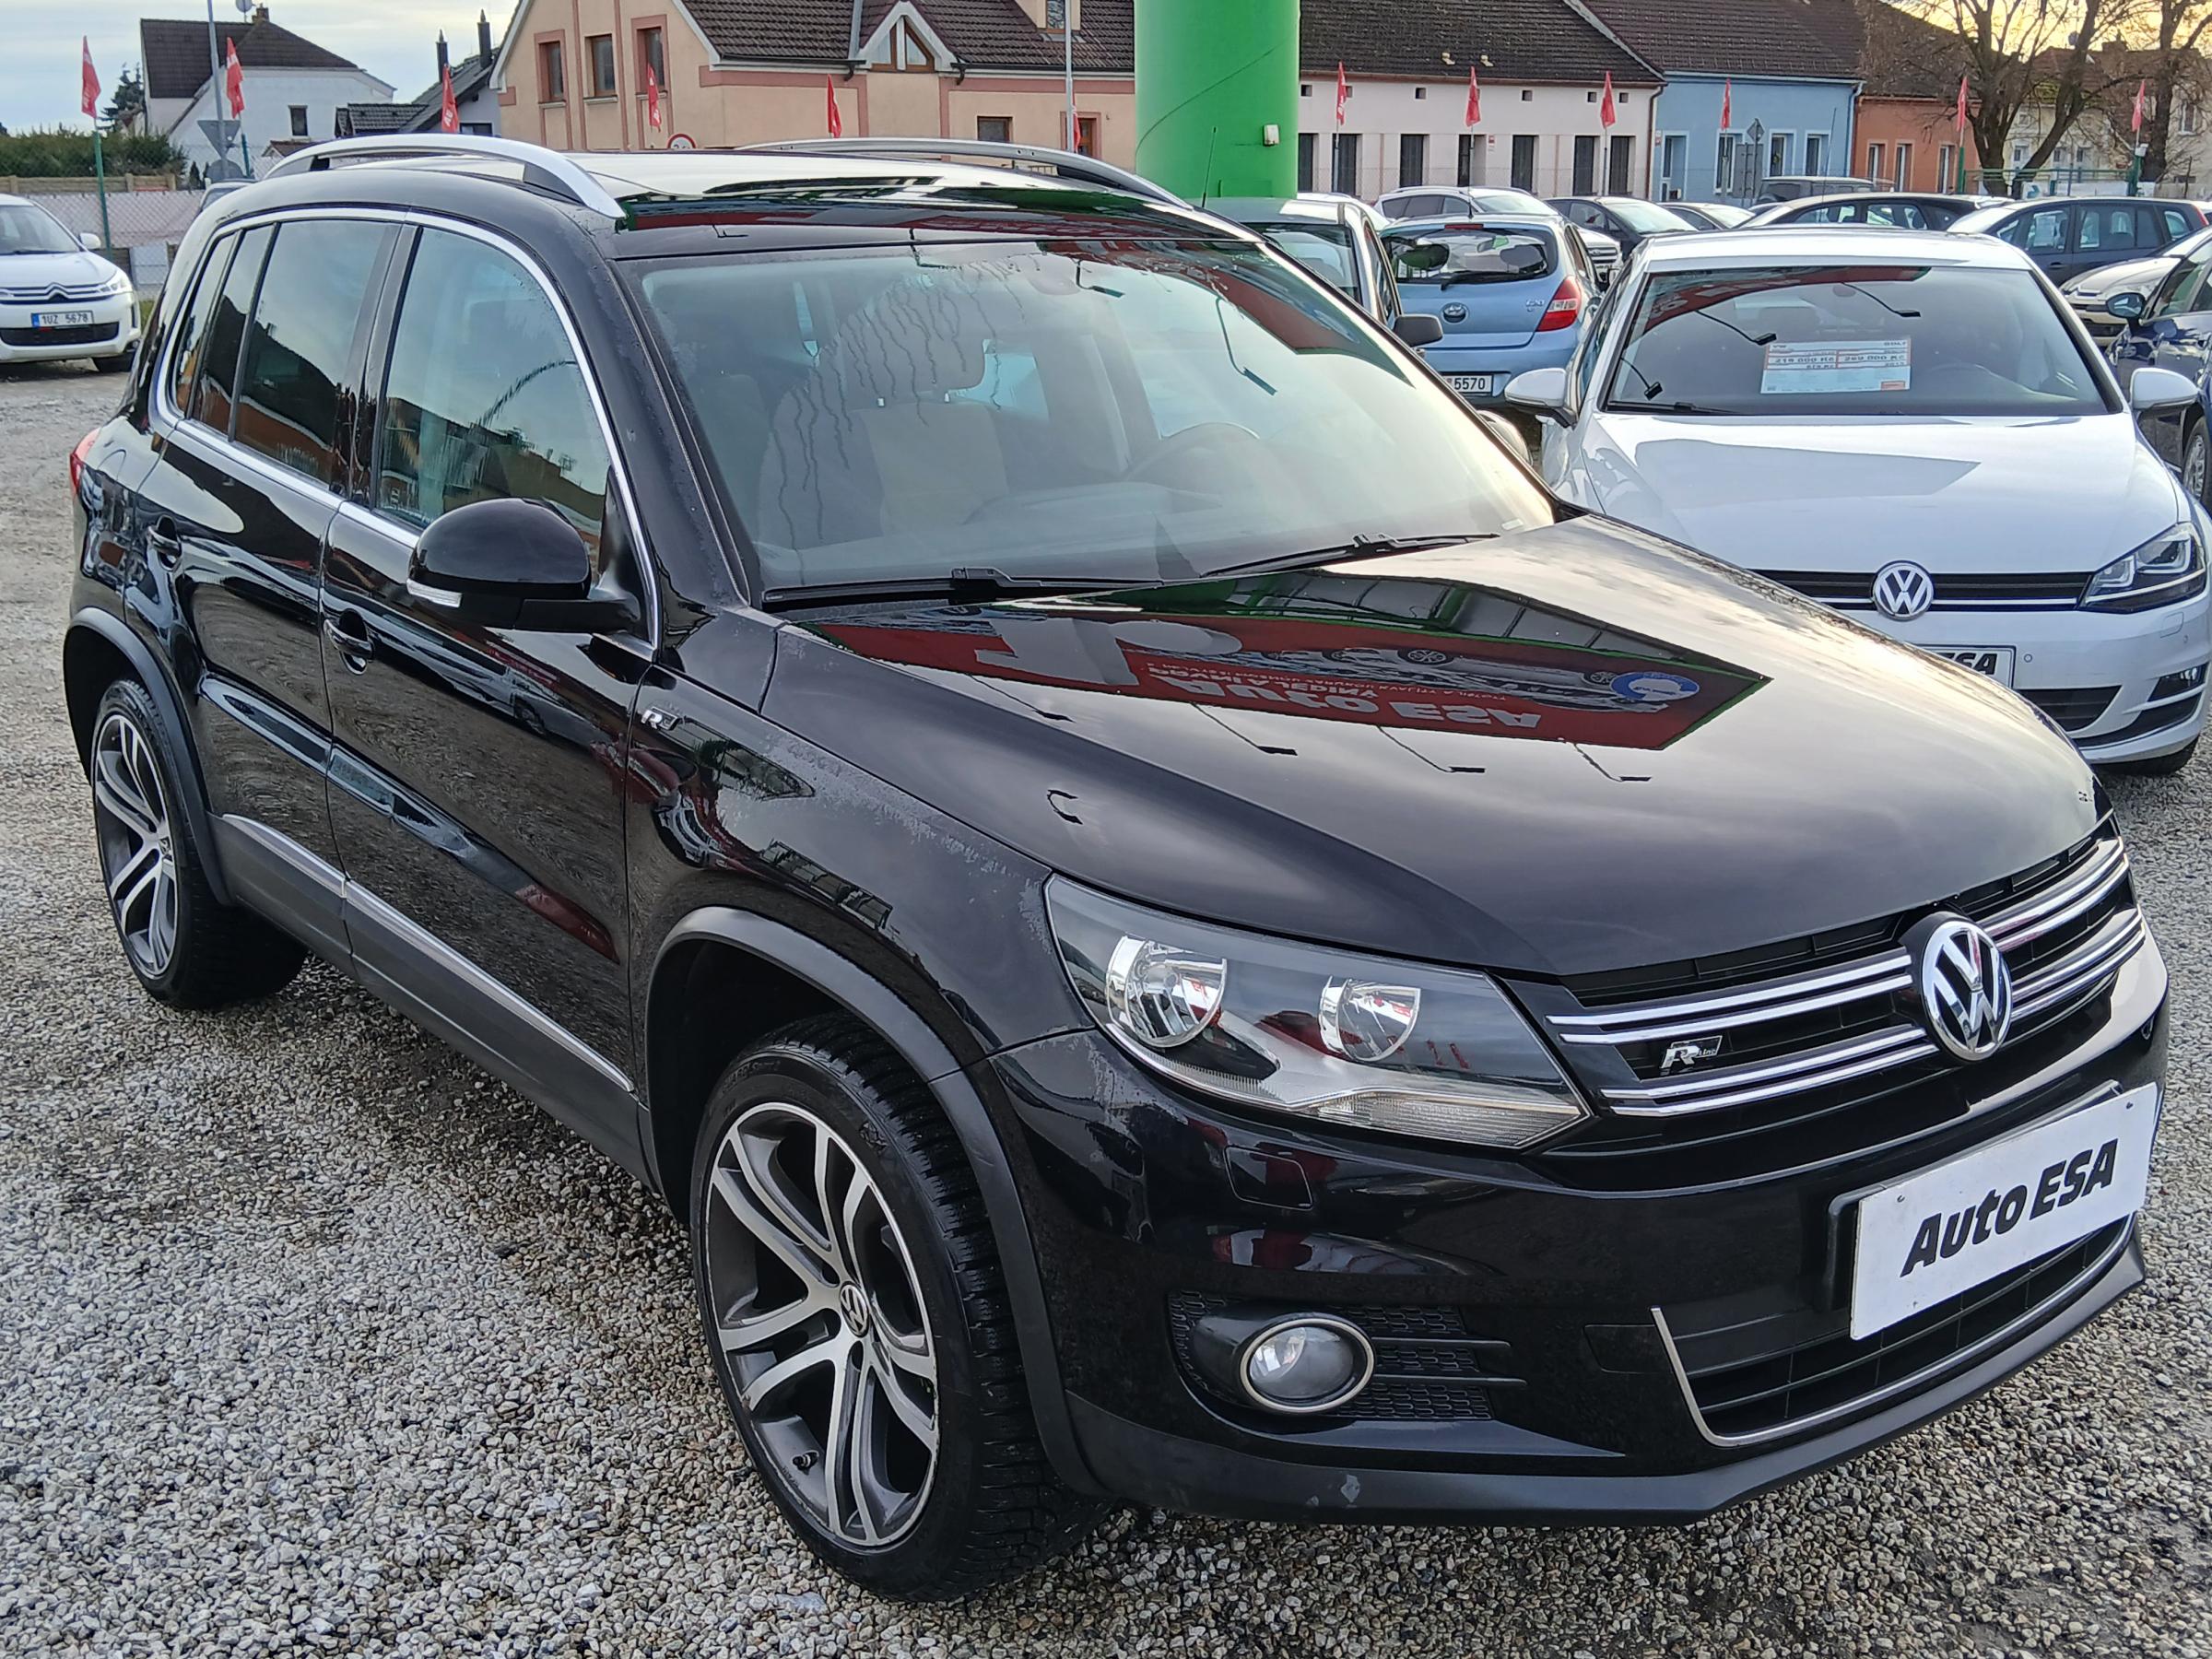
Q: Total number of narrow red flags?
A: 12